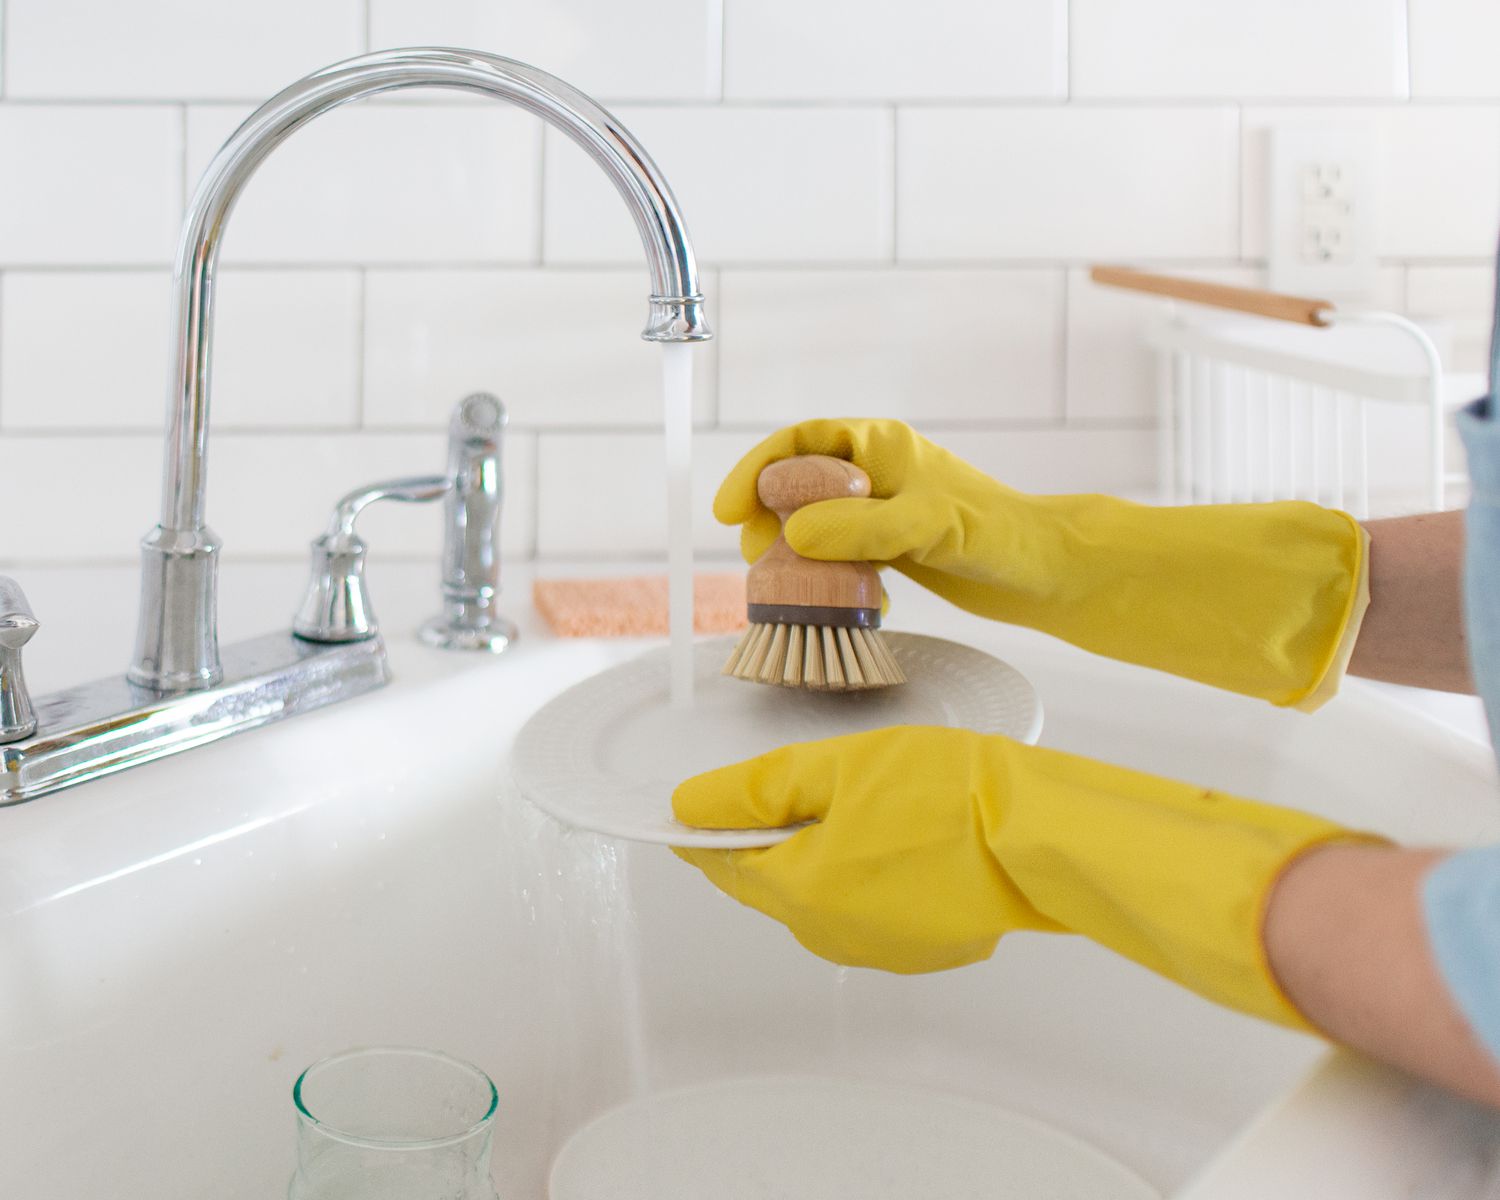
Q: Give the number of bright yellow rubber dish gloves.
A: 2